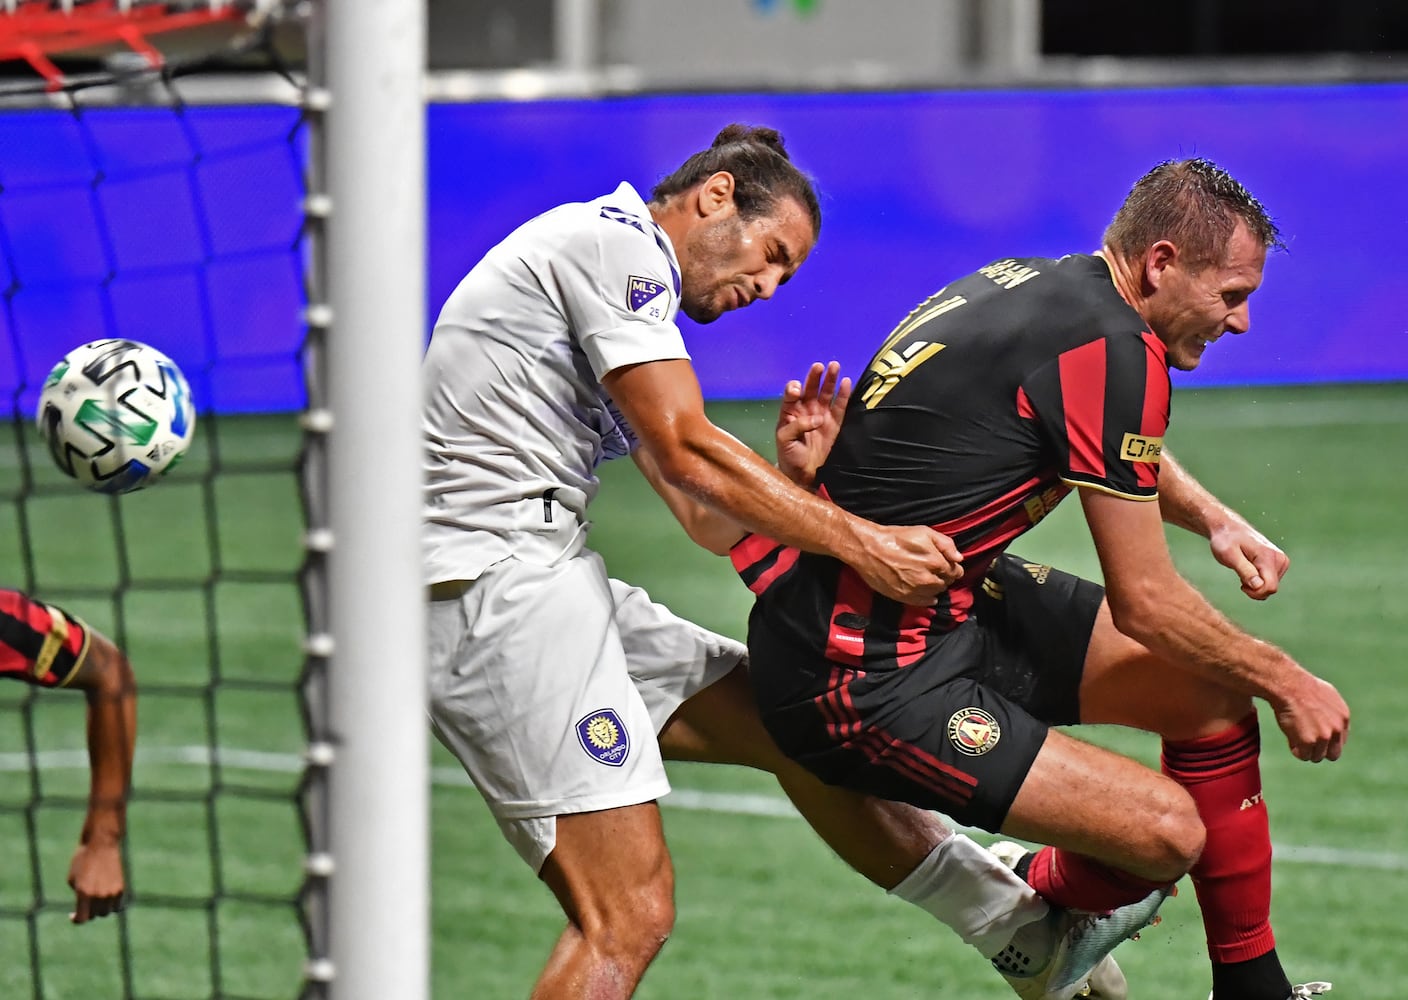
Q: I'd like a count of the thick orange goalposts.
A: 0